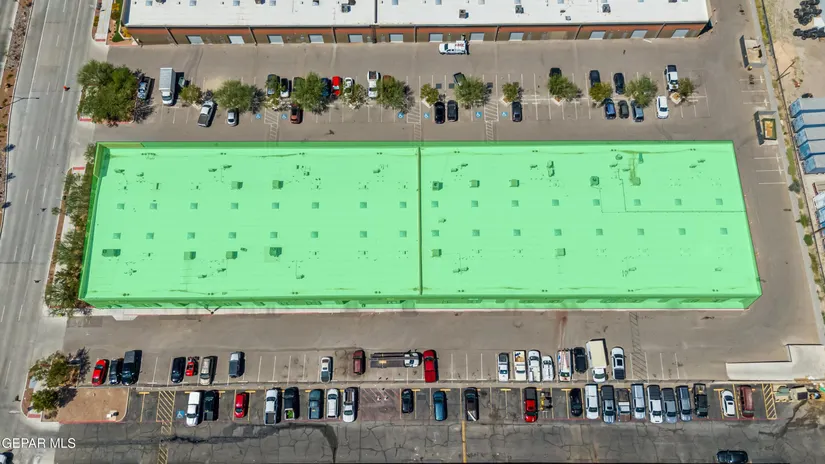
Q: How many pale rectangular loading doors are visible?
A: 12